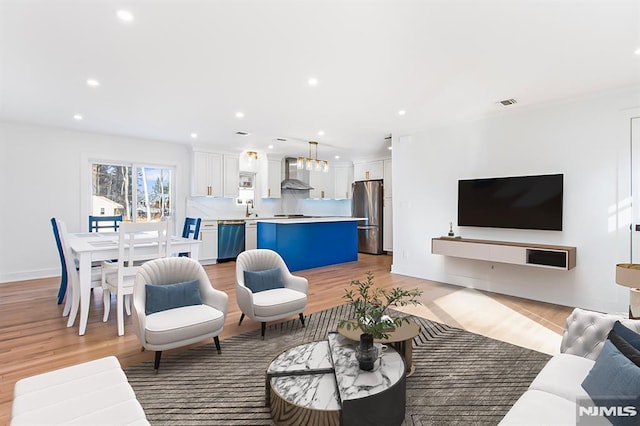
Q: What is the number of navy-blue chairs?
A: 3